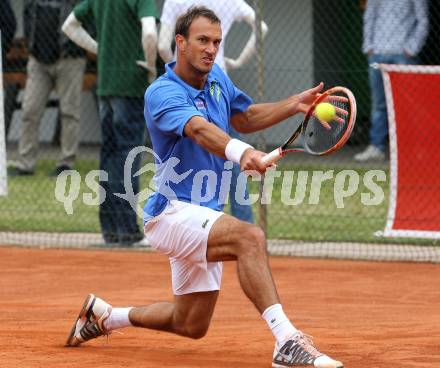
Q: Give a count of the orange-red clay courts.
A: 1